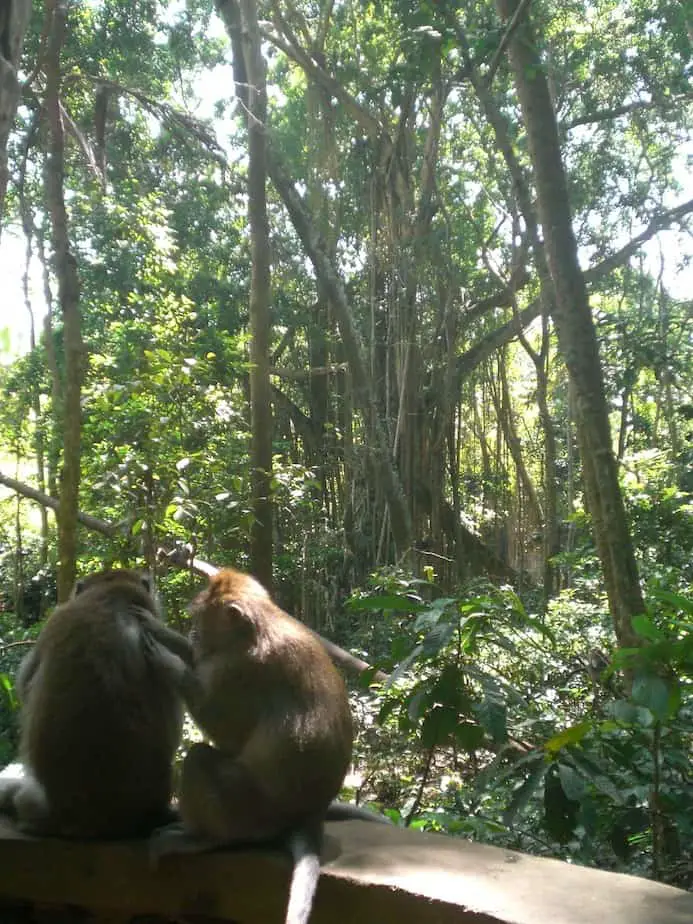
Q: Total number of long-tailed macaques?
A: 2